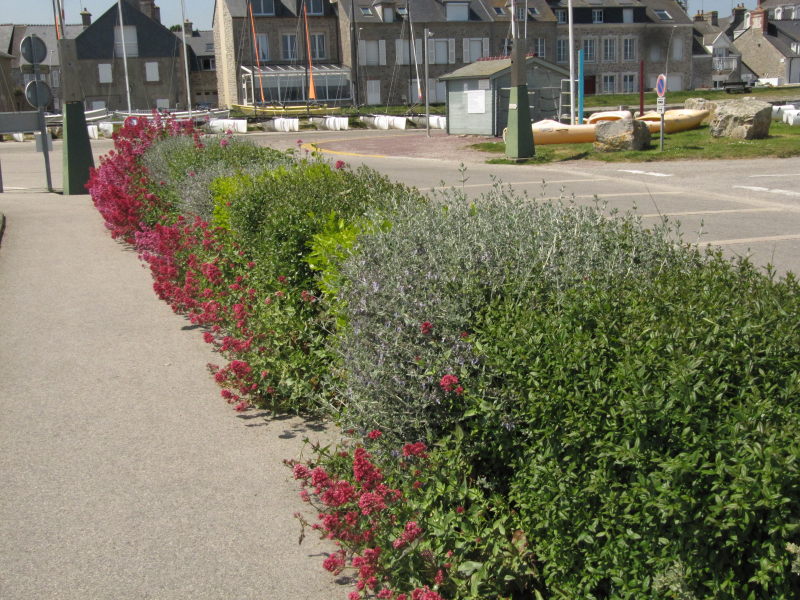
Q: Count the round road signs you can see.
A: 3